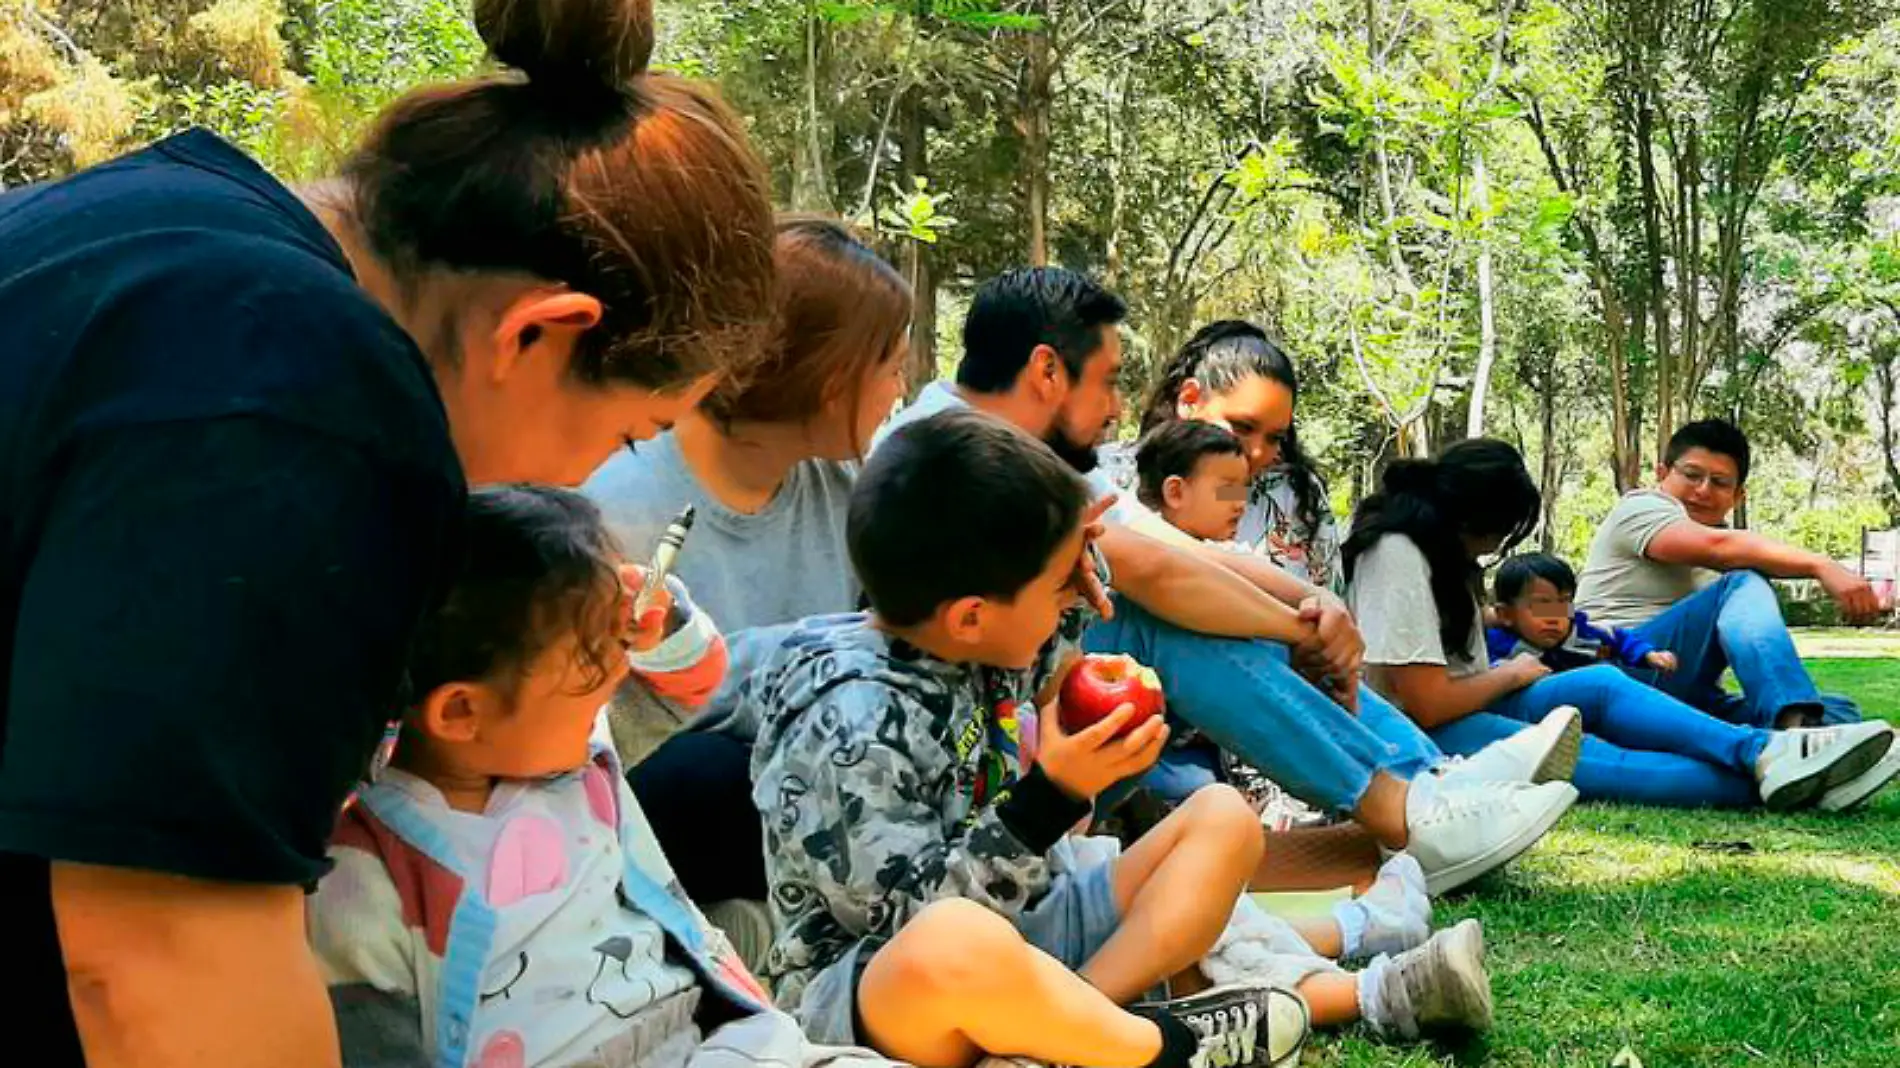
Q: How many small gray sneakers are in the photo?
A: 1